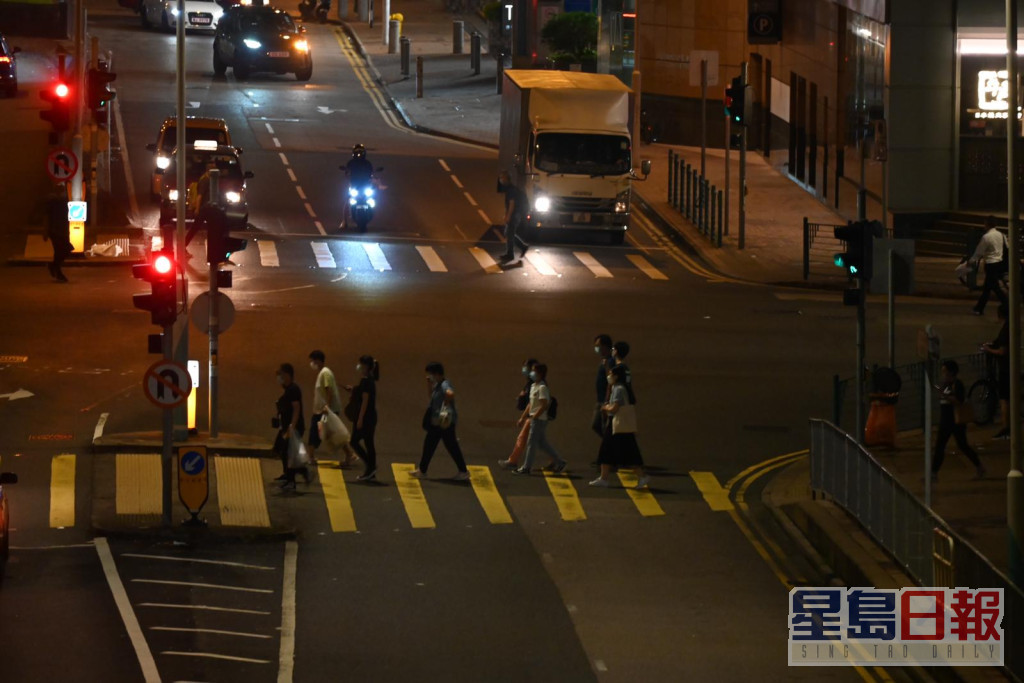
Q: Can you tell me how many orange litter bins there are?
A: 1